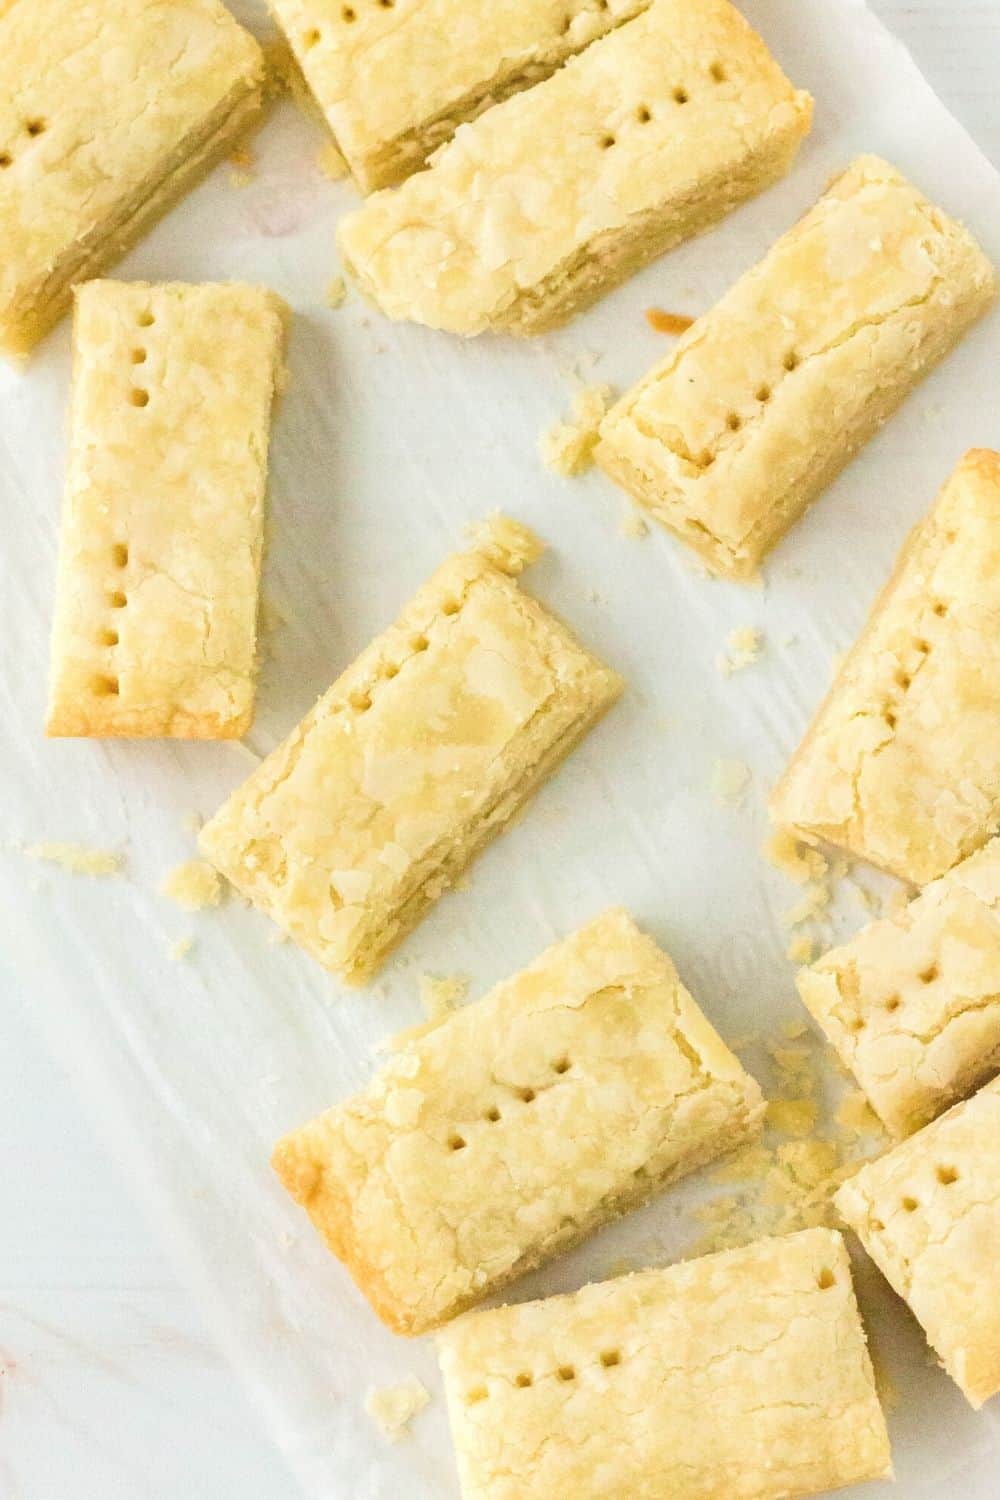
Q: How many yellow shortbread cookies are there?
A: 11